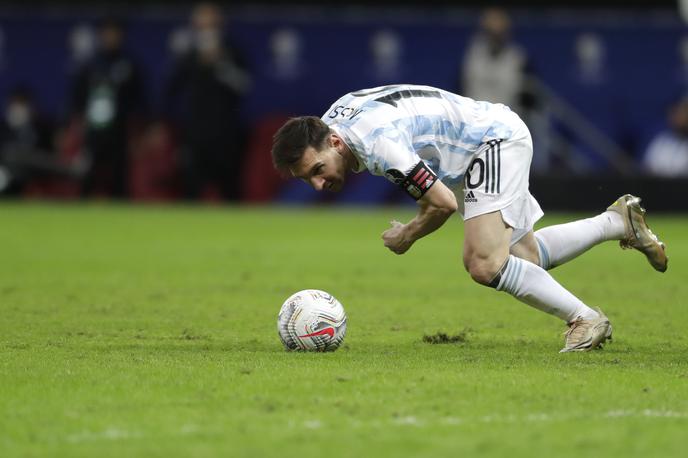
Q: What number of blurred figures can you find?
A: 5